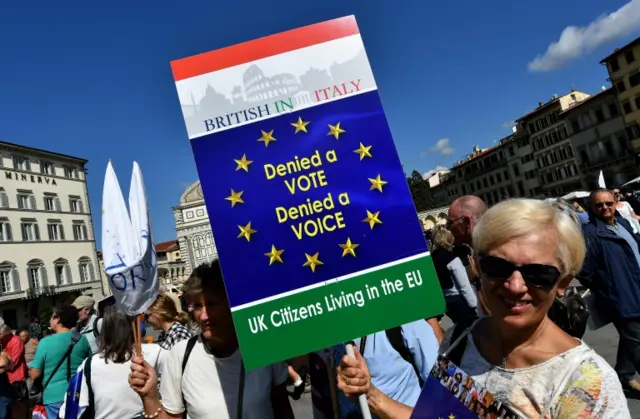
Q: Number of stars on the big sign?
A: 12